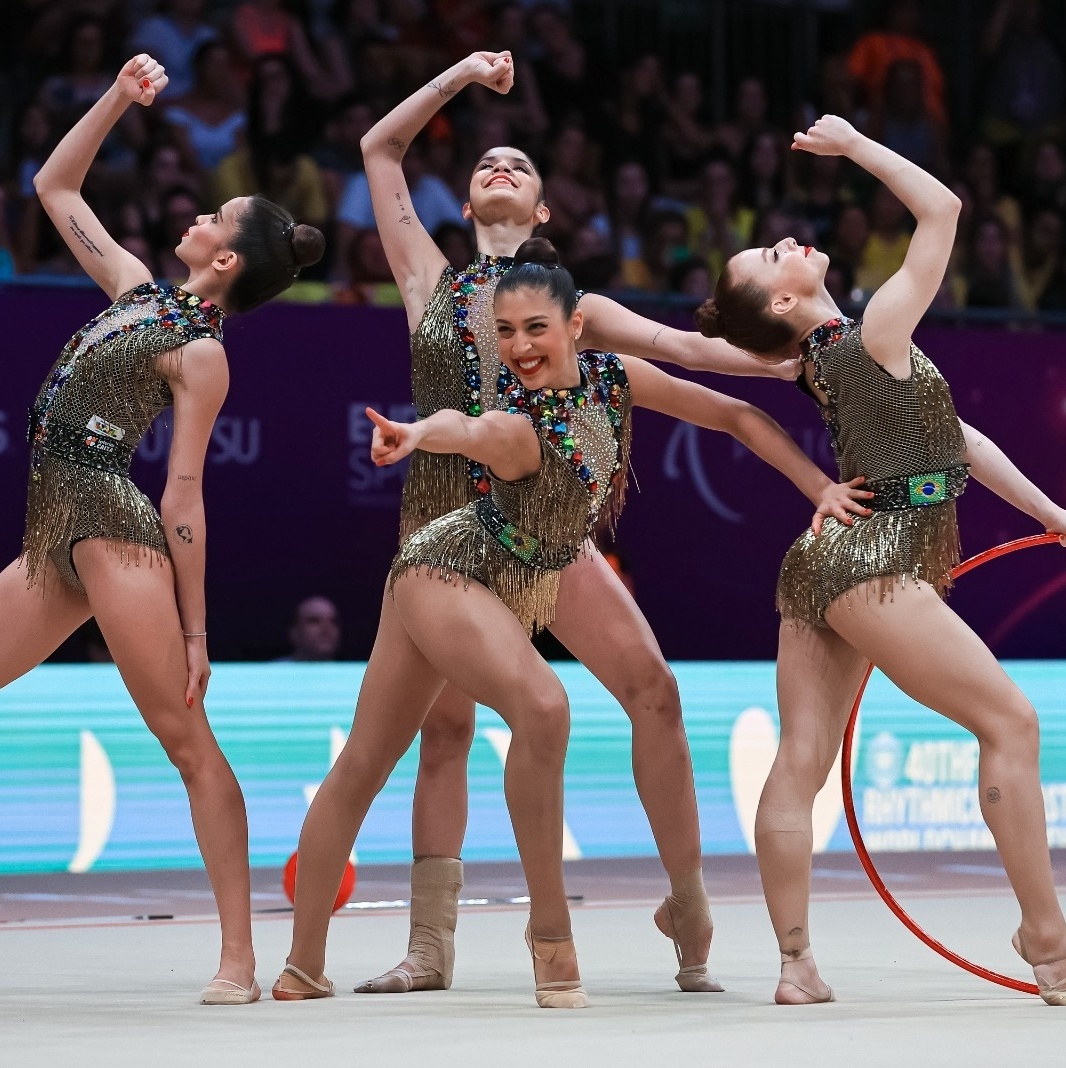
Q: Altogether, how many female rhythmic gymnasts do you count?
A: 4